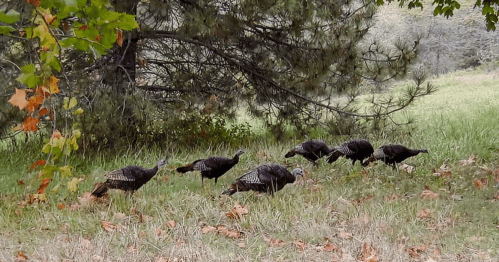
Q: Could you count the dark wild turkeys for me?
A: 6